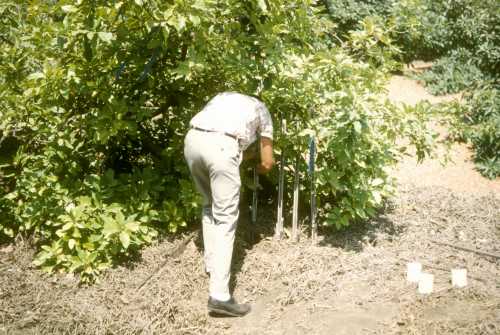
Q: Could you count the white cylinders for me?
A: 3